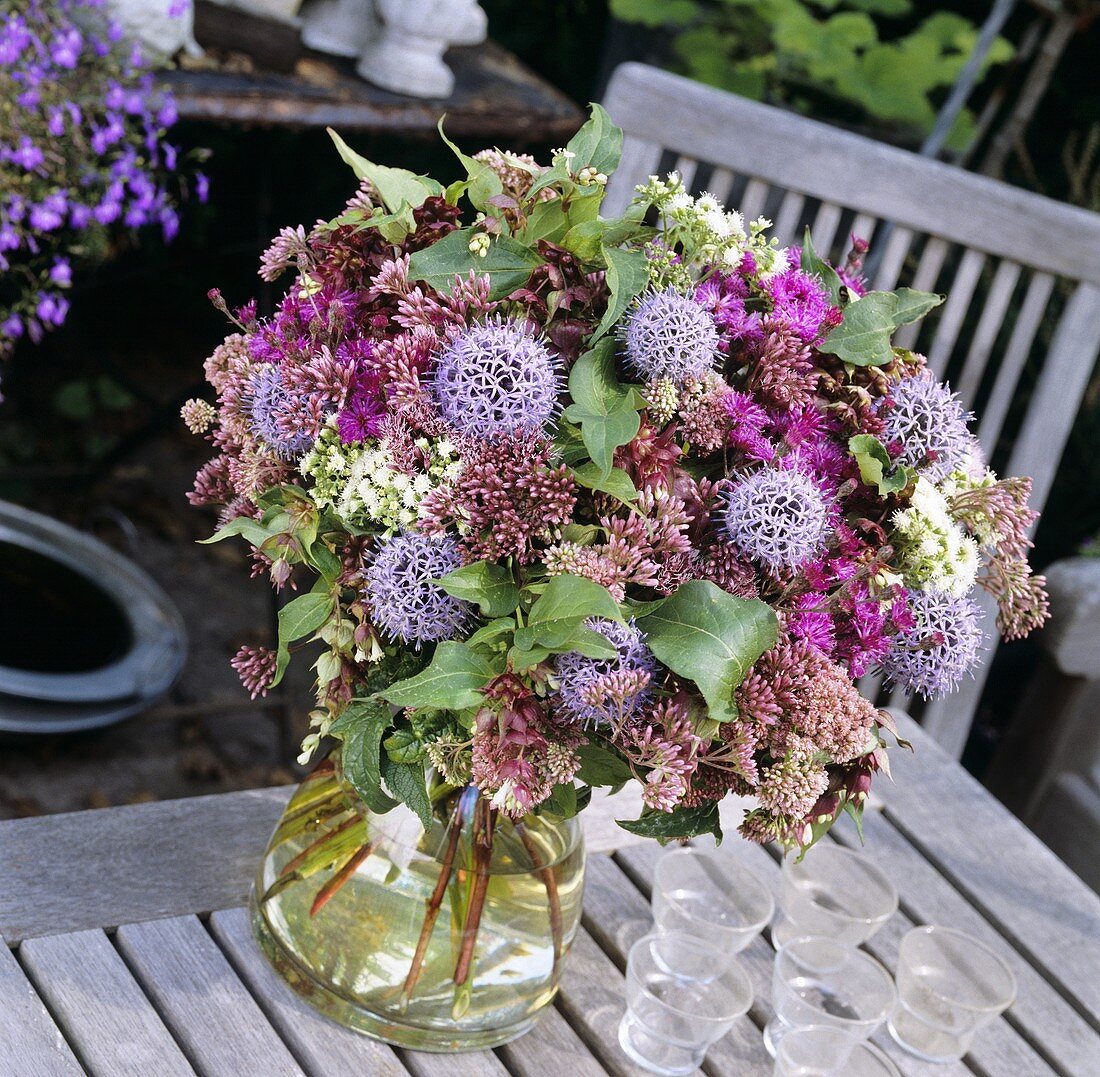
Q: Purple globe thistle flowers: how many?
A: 8